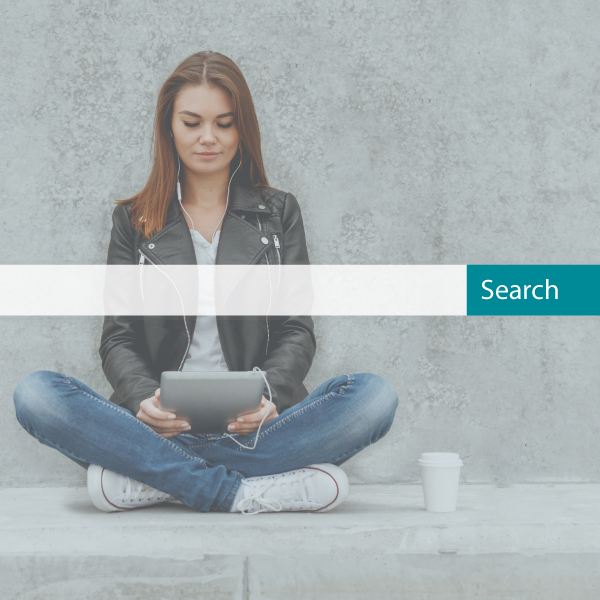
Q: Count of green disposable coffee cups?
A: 0